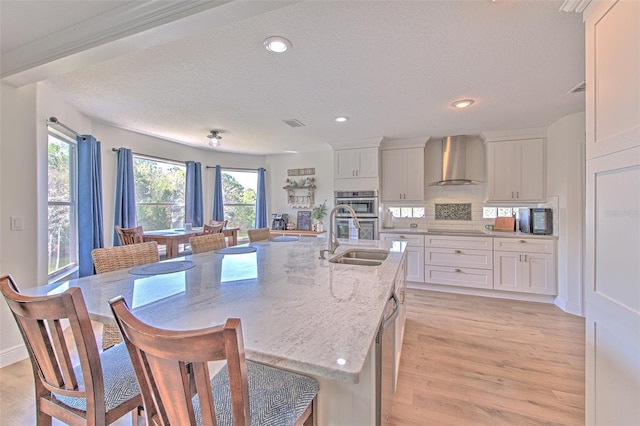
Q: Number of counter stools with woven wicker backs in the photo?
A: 3